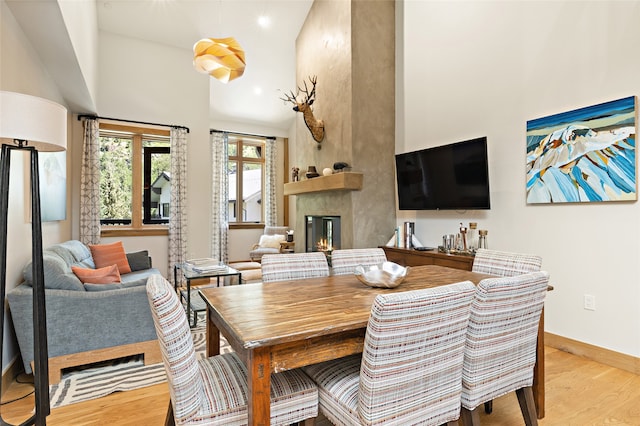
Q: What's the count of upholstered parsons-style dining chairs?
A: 6